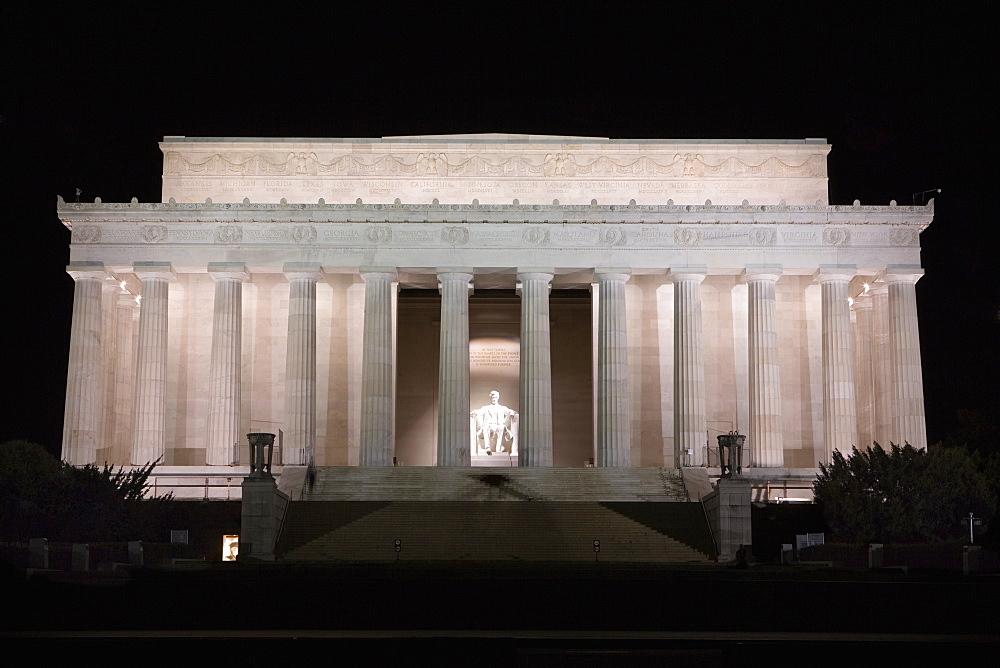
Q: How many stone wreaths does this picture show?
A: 12